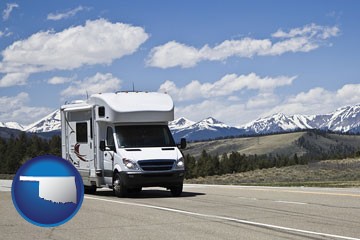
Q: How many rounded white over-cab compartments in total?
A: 1